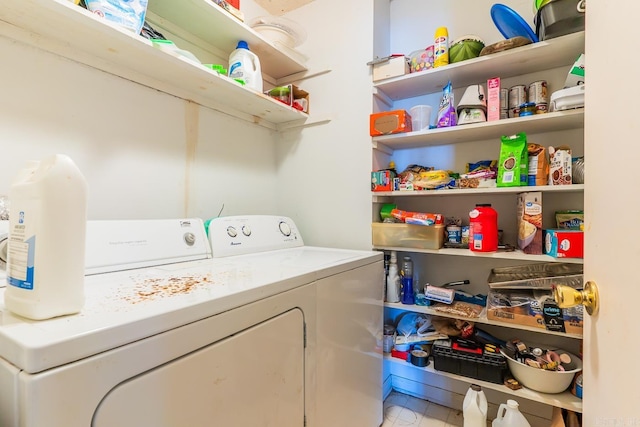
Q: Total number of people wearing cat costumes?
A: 0